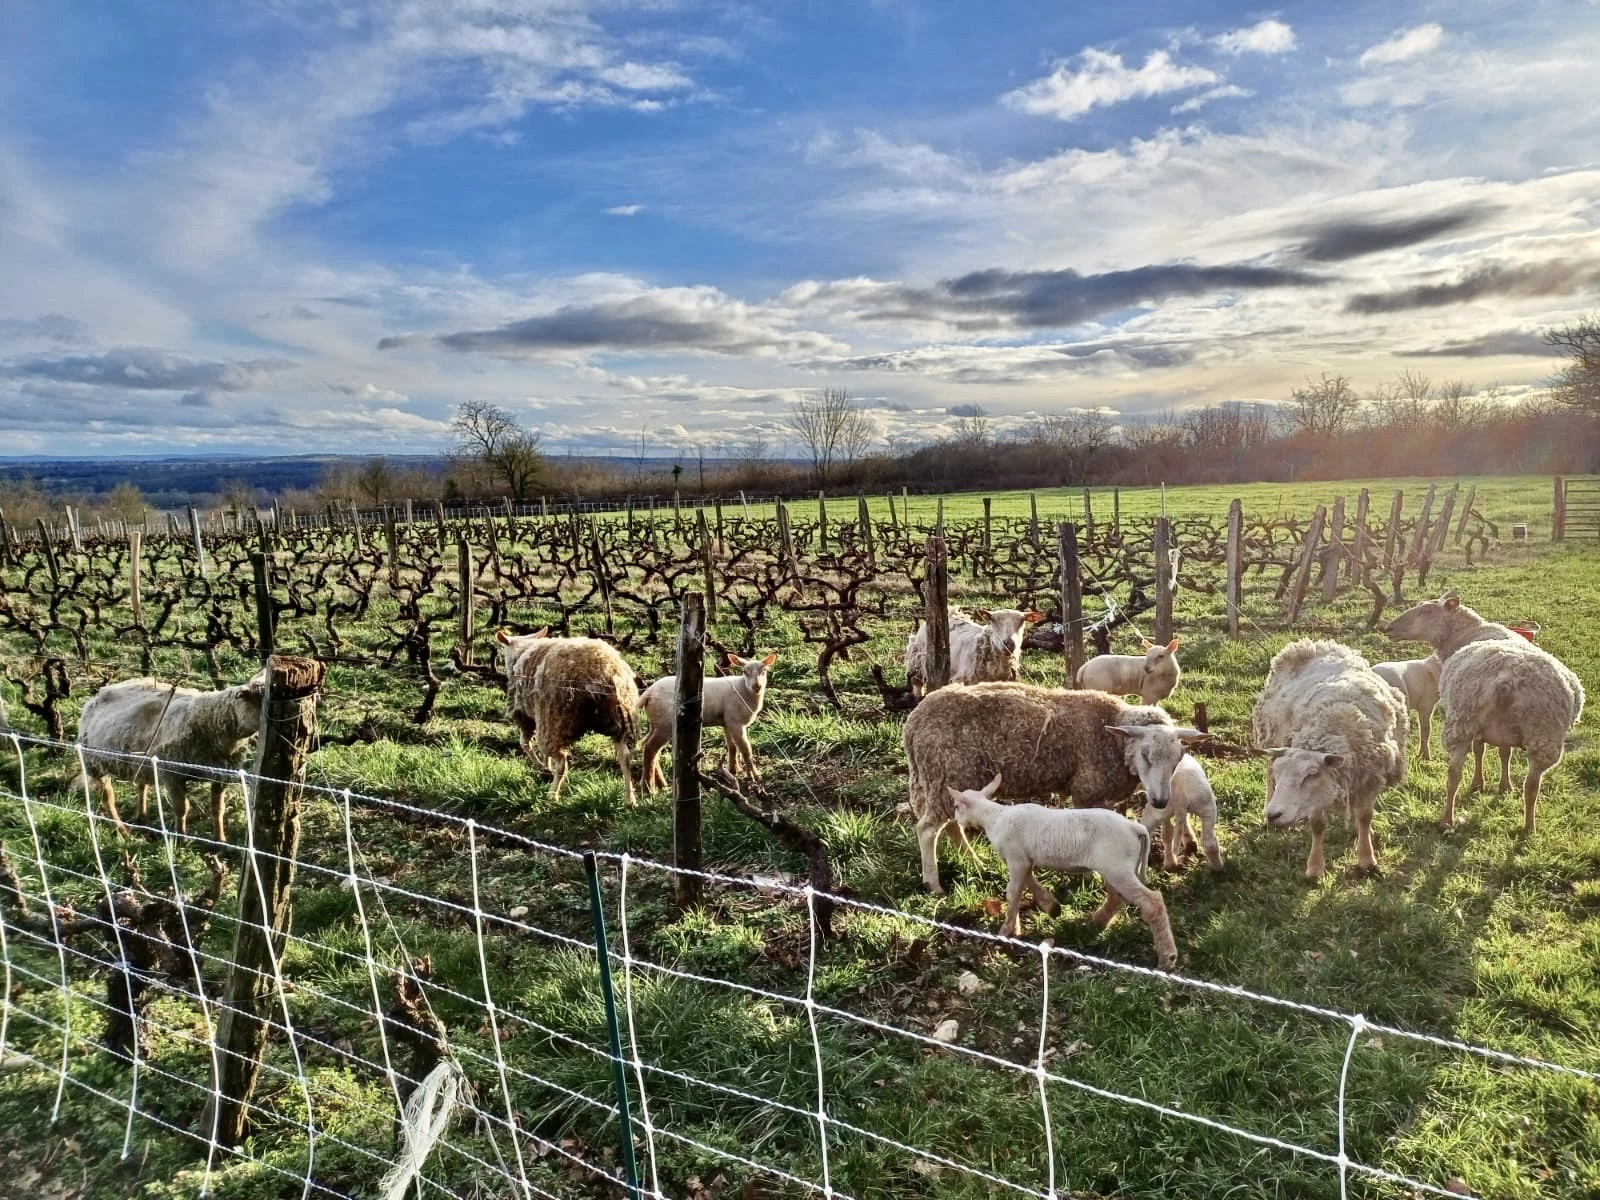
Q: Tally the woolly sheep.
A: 6